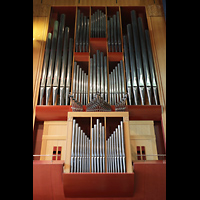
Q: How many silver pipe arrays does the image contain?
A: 11